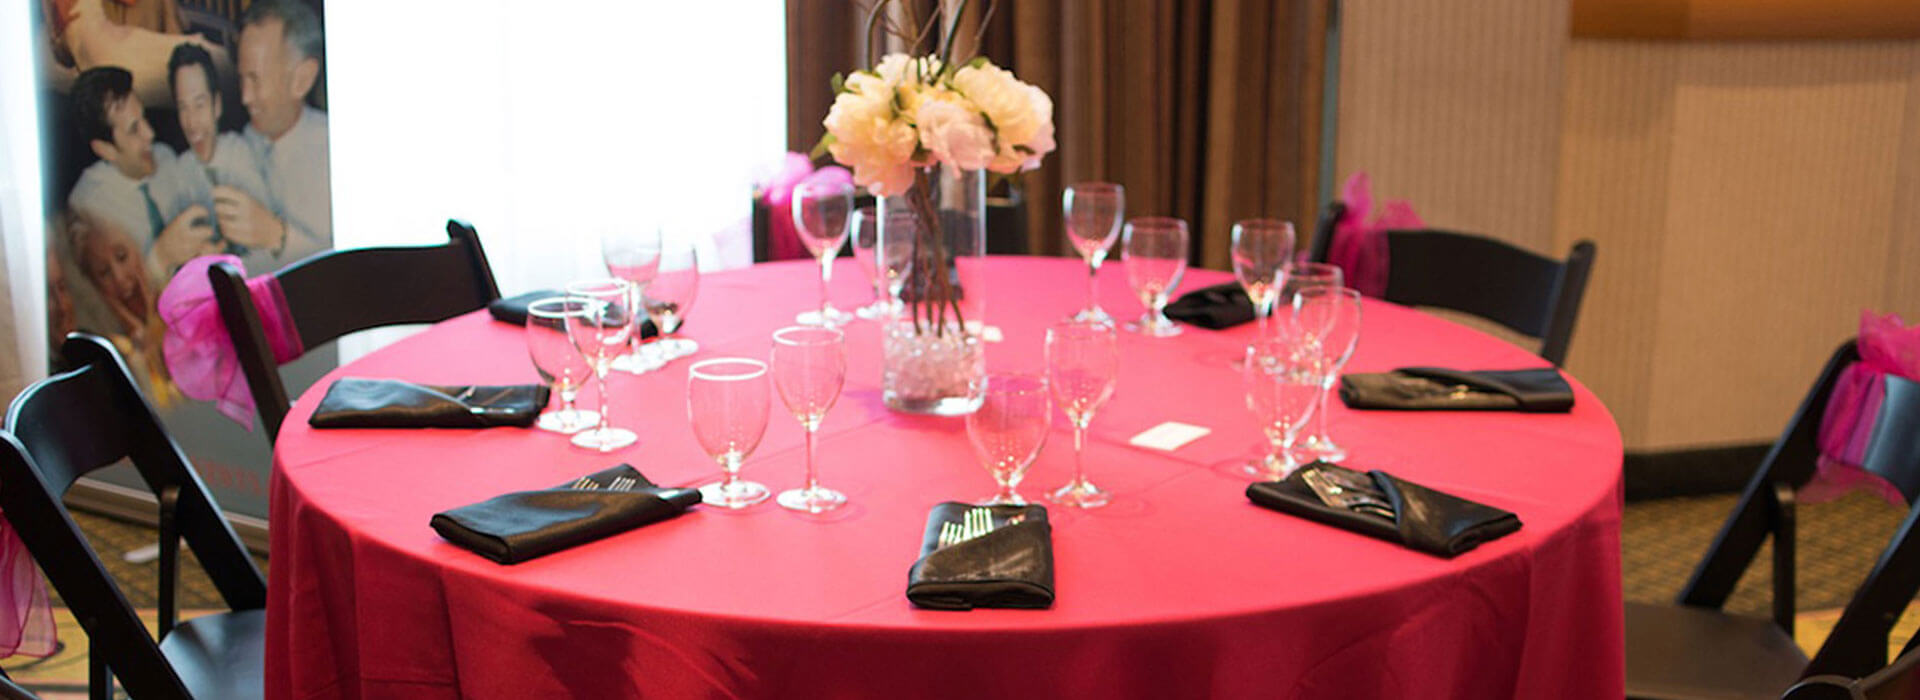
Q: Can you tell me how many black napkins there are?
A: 8